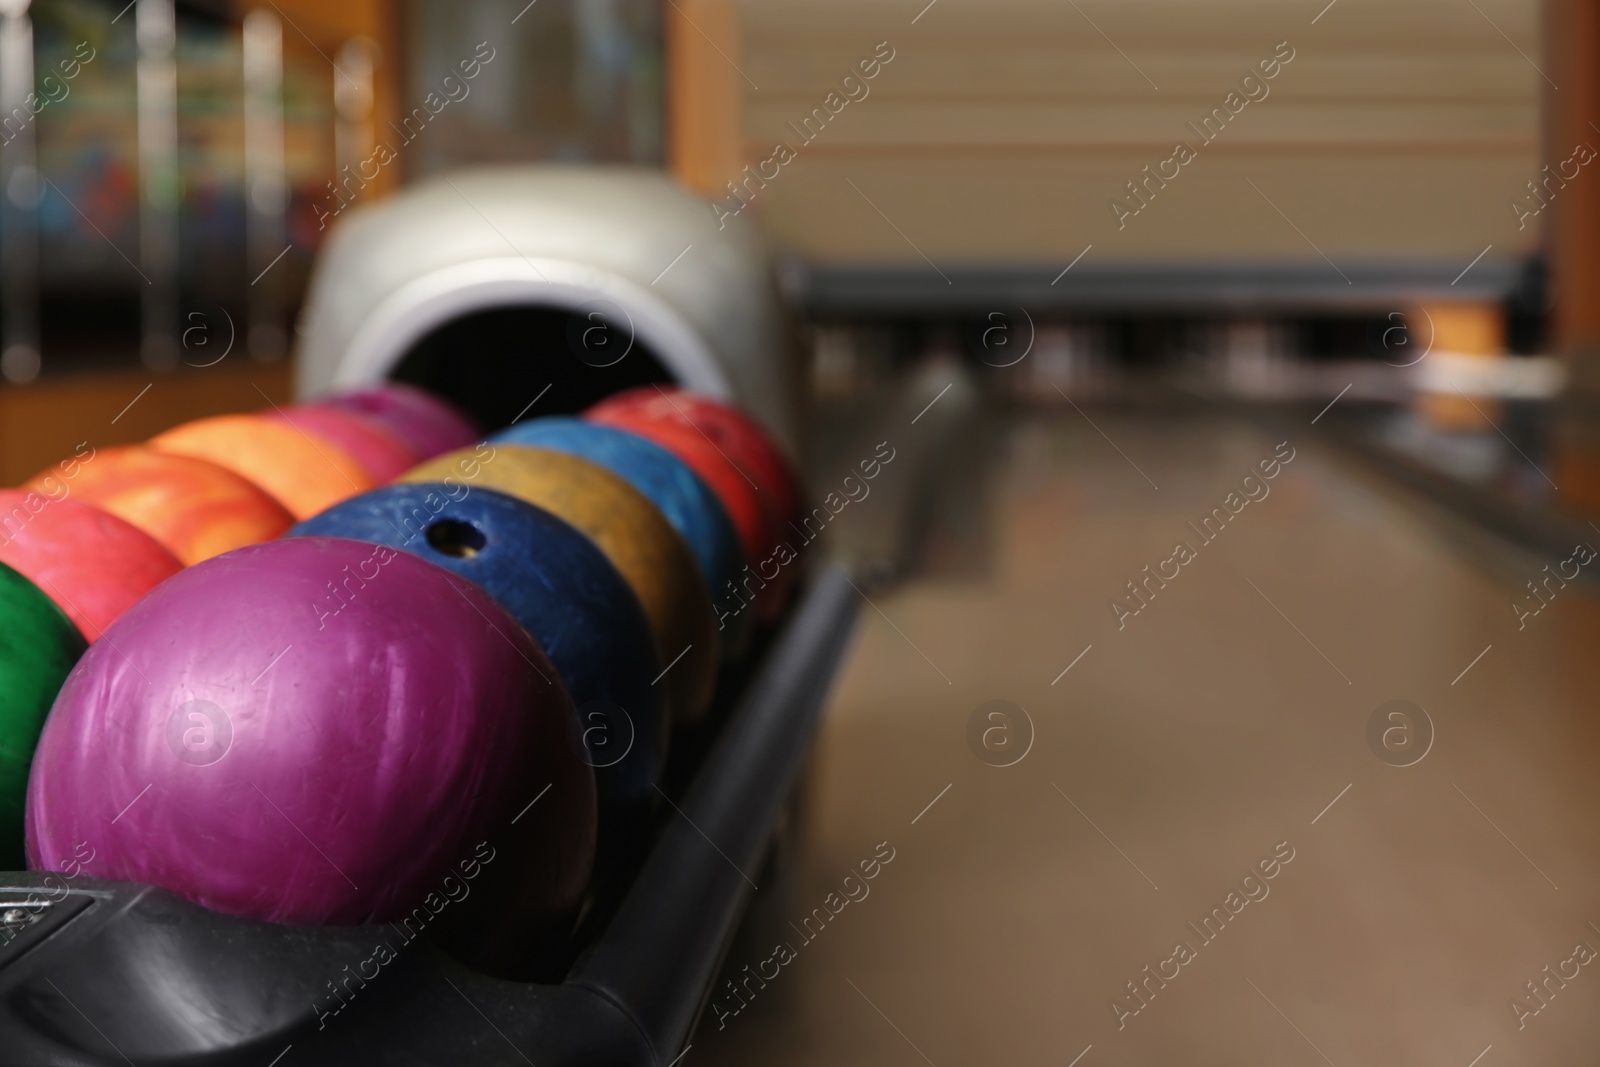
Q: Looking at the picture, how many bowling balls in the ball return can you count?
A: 12